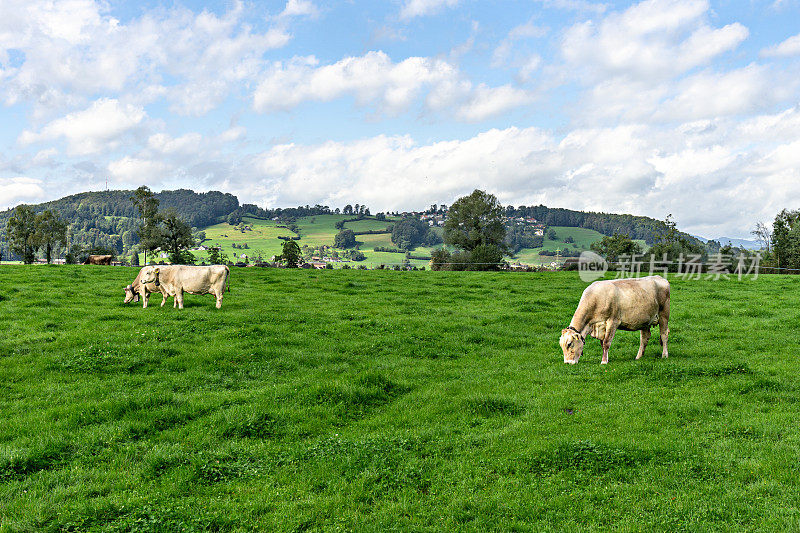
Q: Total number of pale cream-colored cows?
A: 3